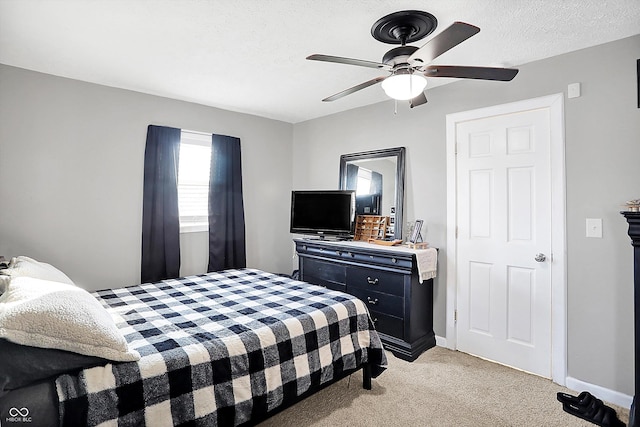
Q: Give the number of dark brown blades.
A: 5